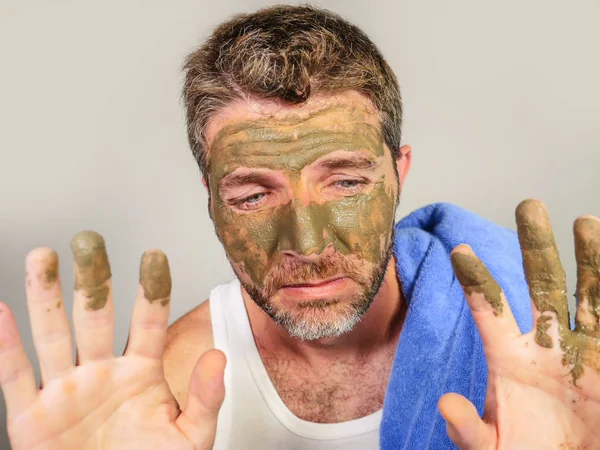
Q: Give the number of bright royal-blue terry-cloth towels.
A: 1